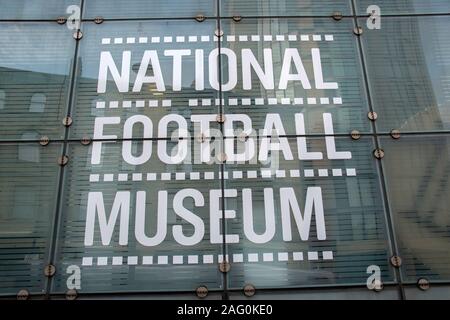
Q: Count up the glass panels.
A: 12